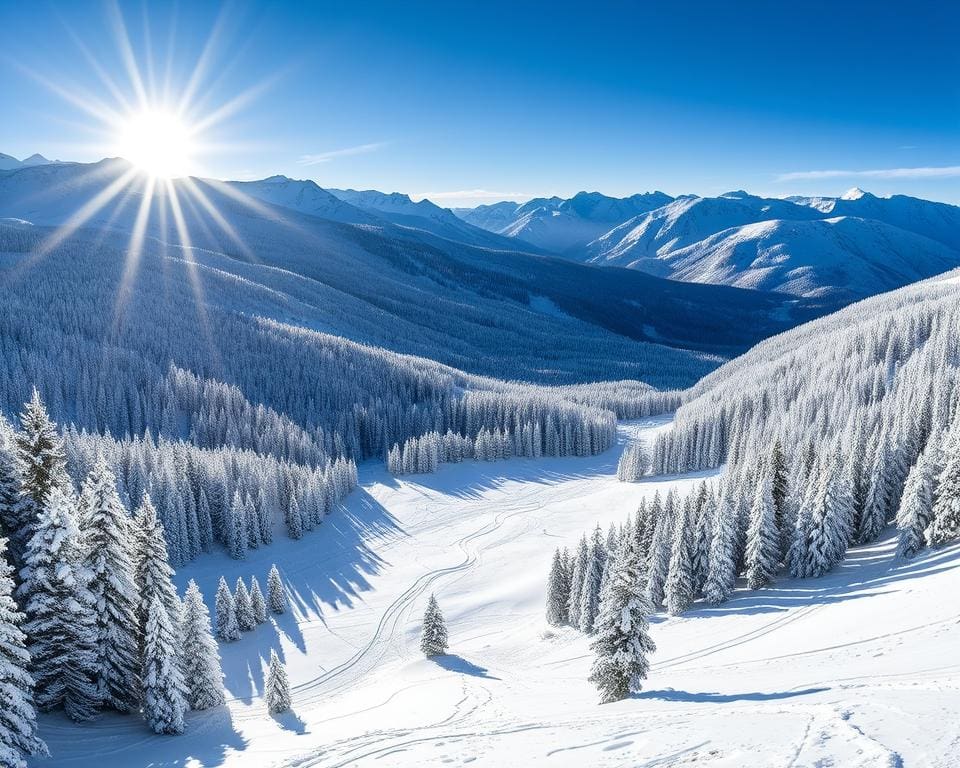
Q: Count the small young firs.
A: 6